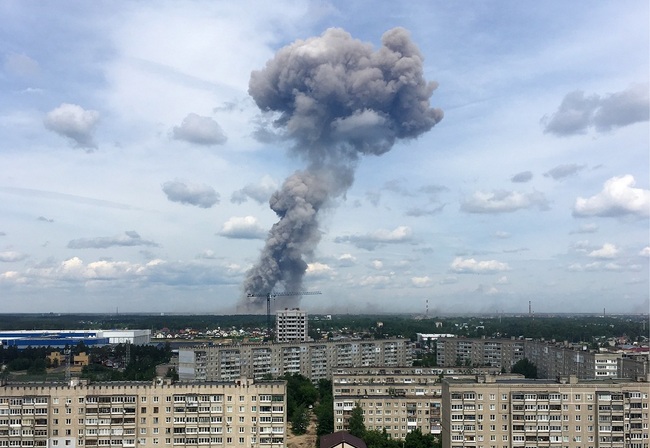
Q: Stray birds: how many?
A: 0